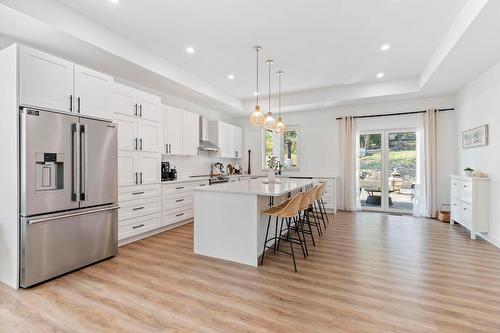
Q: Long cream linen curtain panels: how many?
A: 2